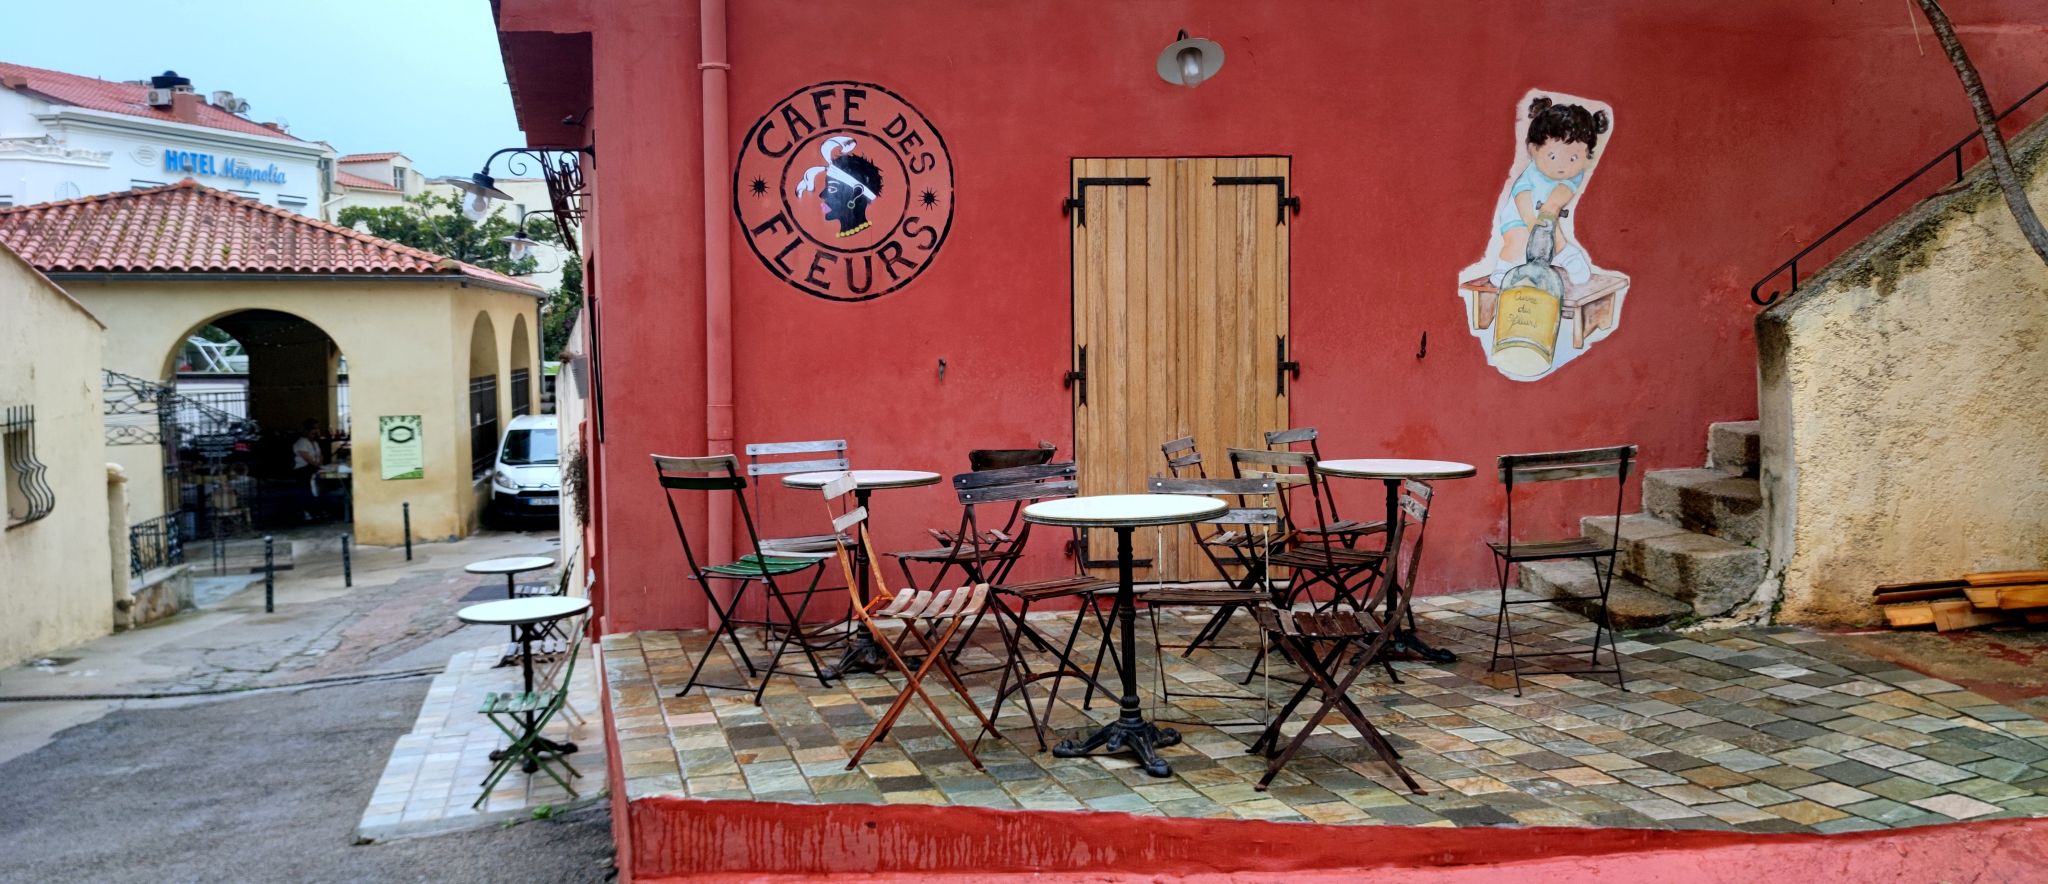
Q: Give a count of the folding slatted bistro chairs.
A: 15